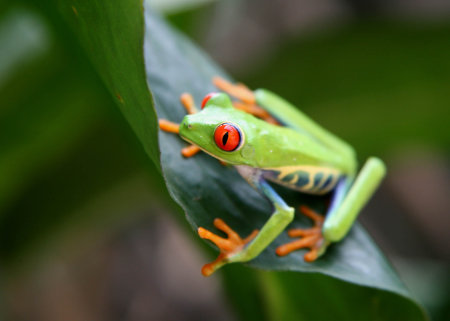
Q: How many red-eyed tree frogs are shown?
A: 1